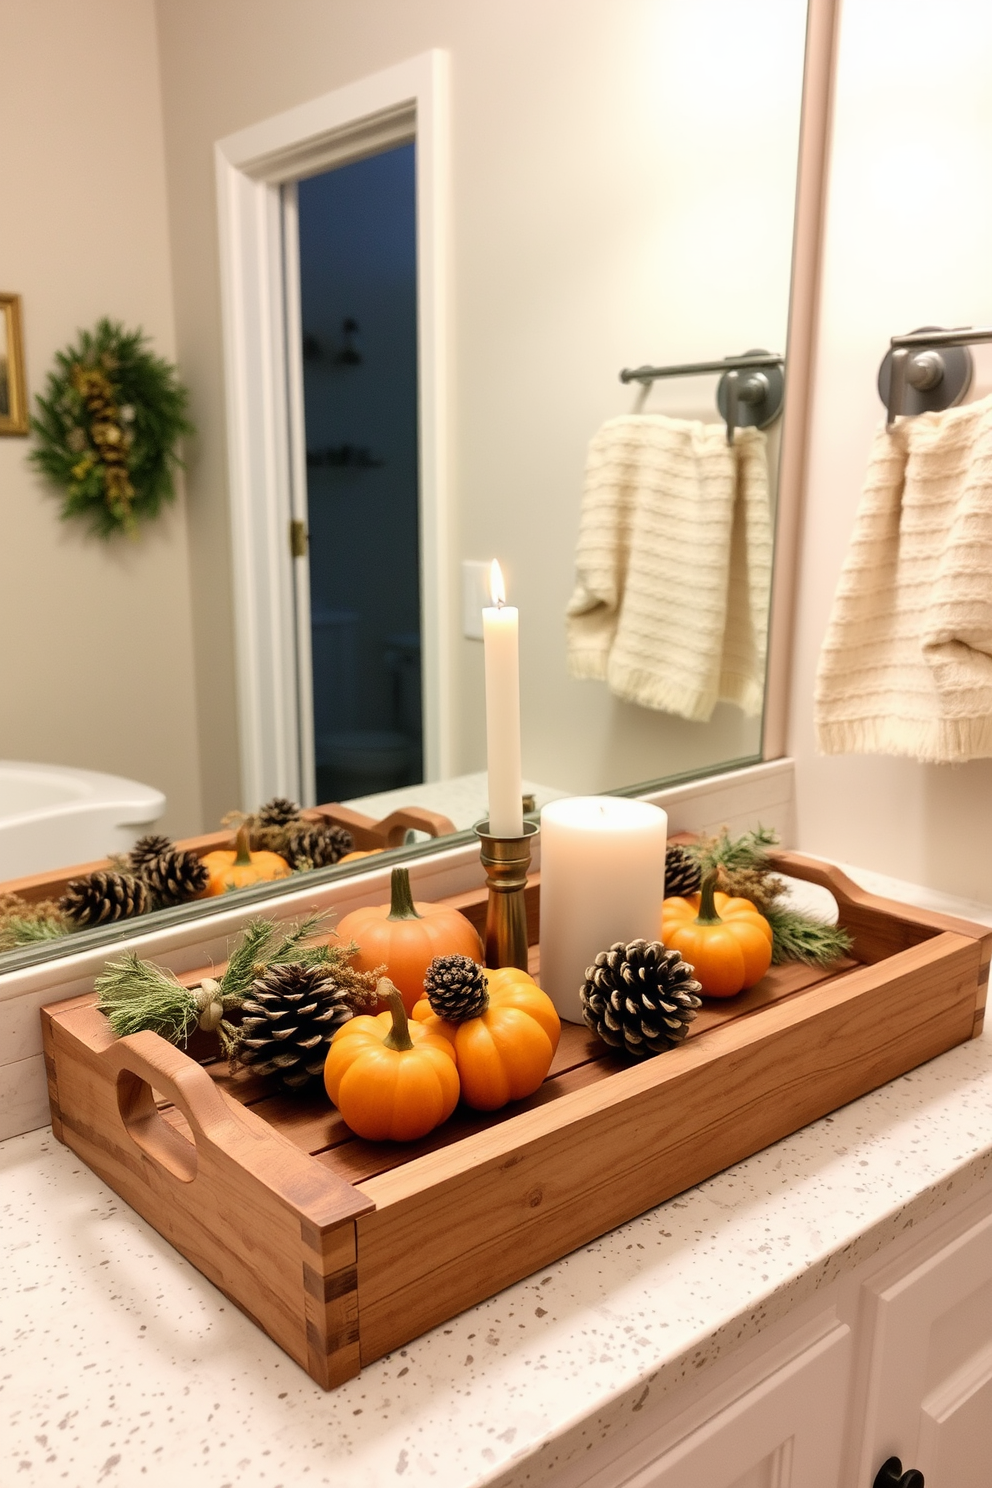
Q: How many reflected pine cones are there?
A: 5